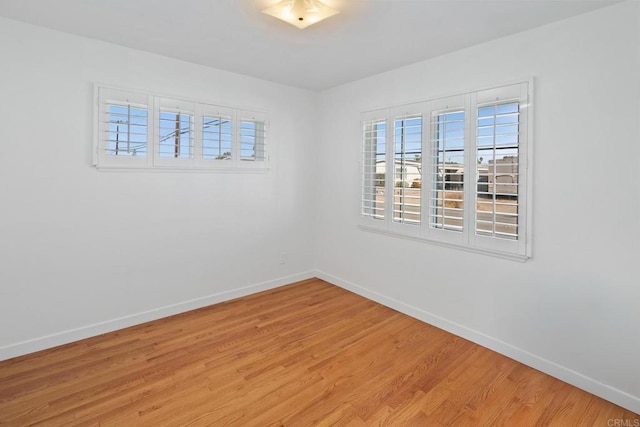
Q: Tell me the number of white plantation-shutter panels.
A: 8